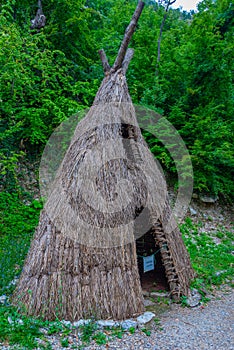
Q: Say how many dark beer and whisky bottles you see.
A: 0